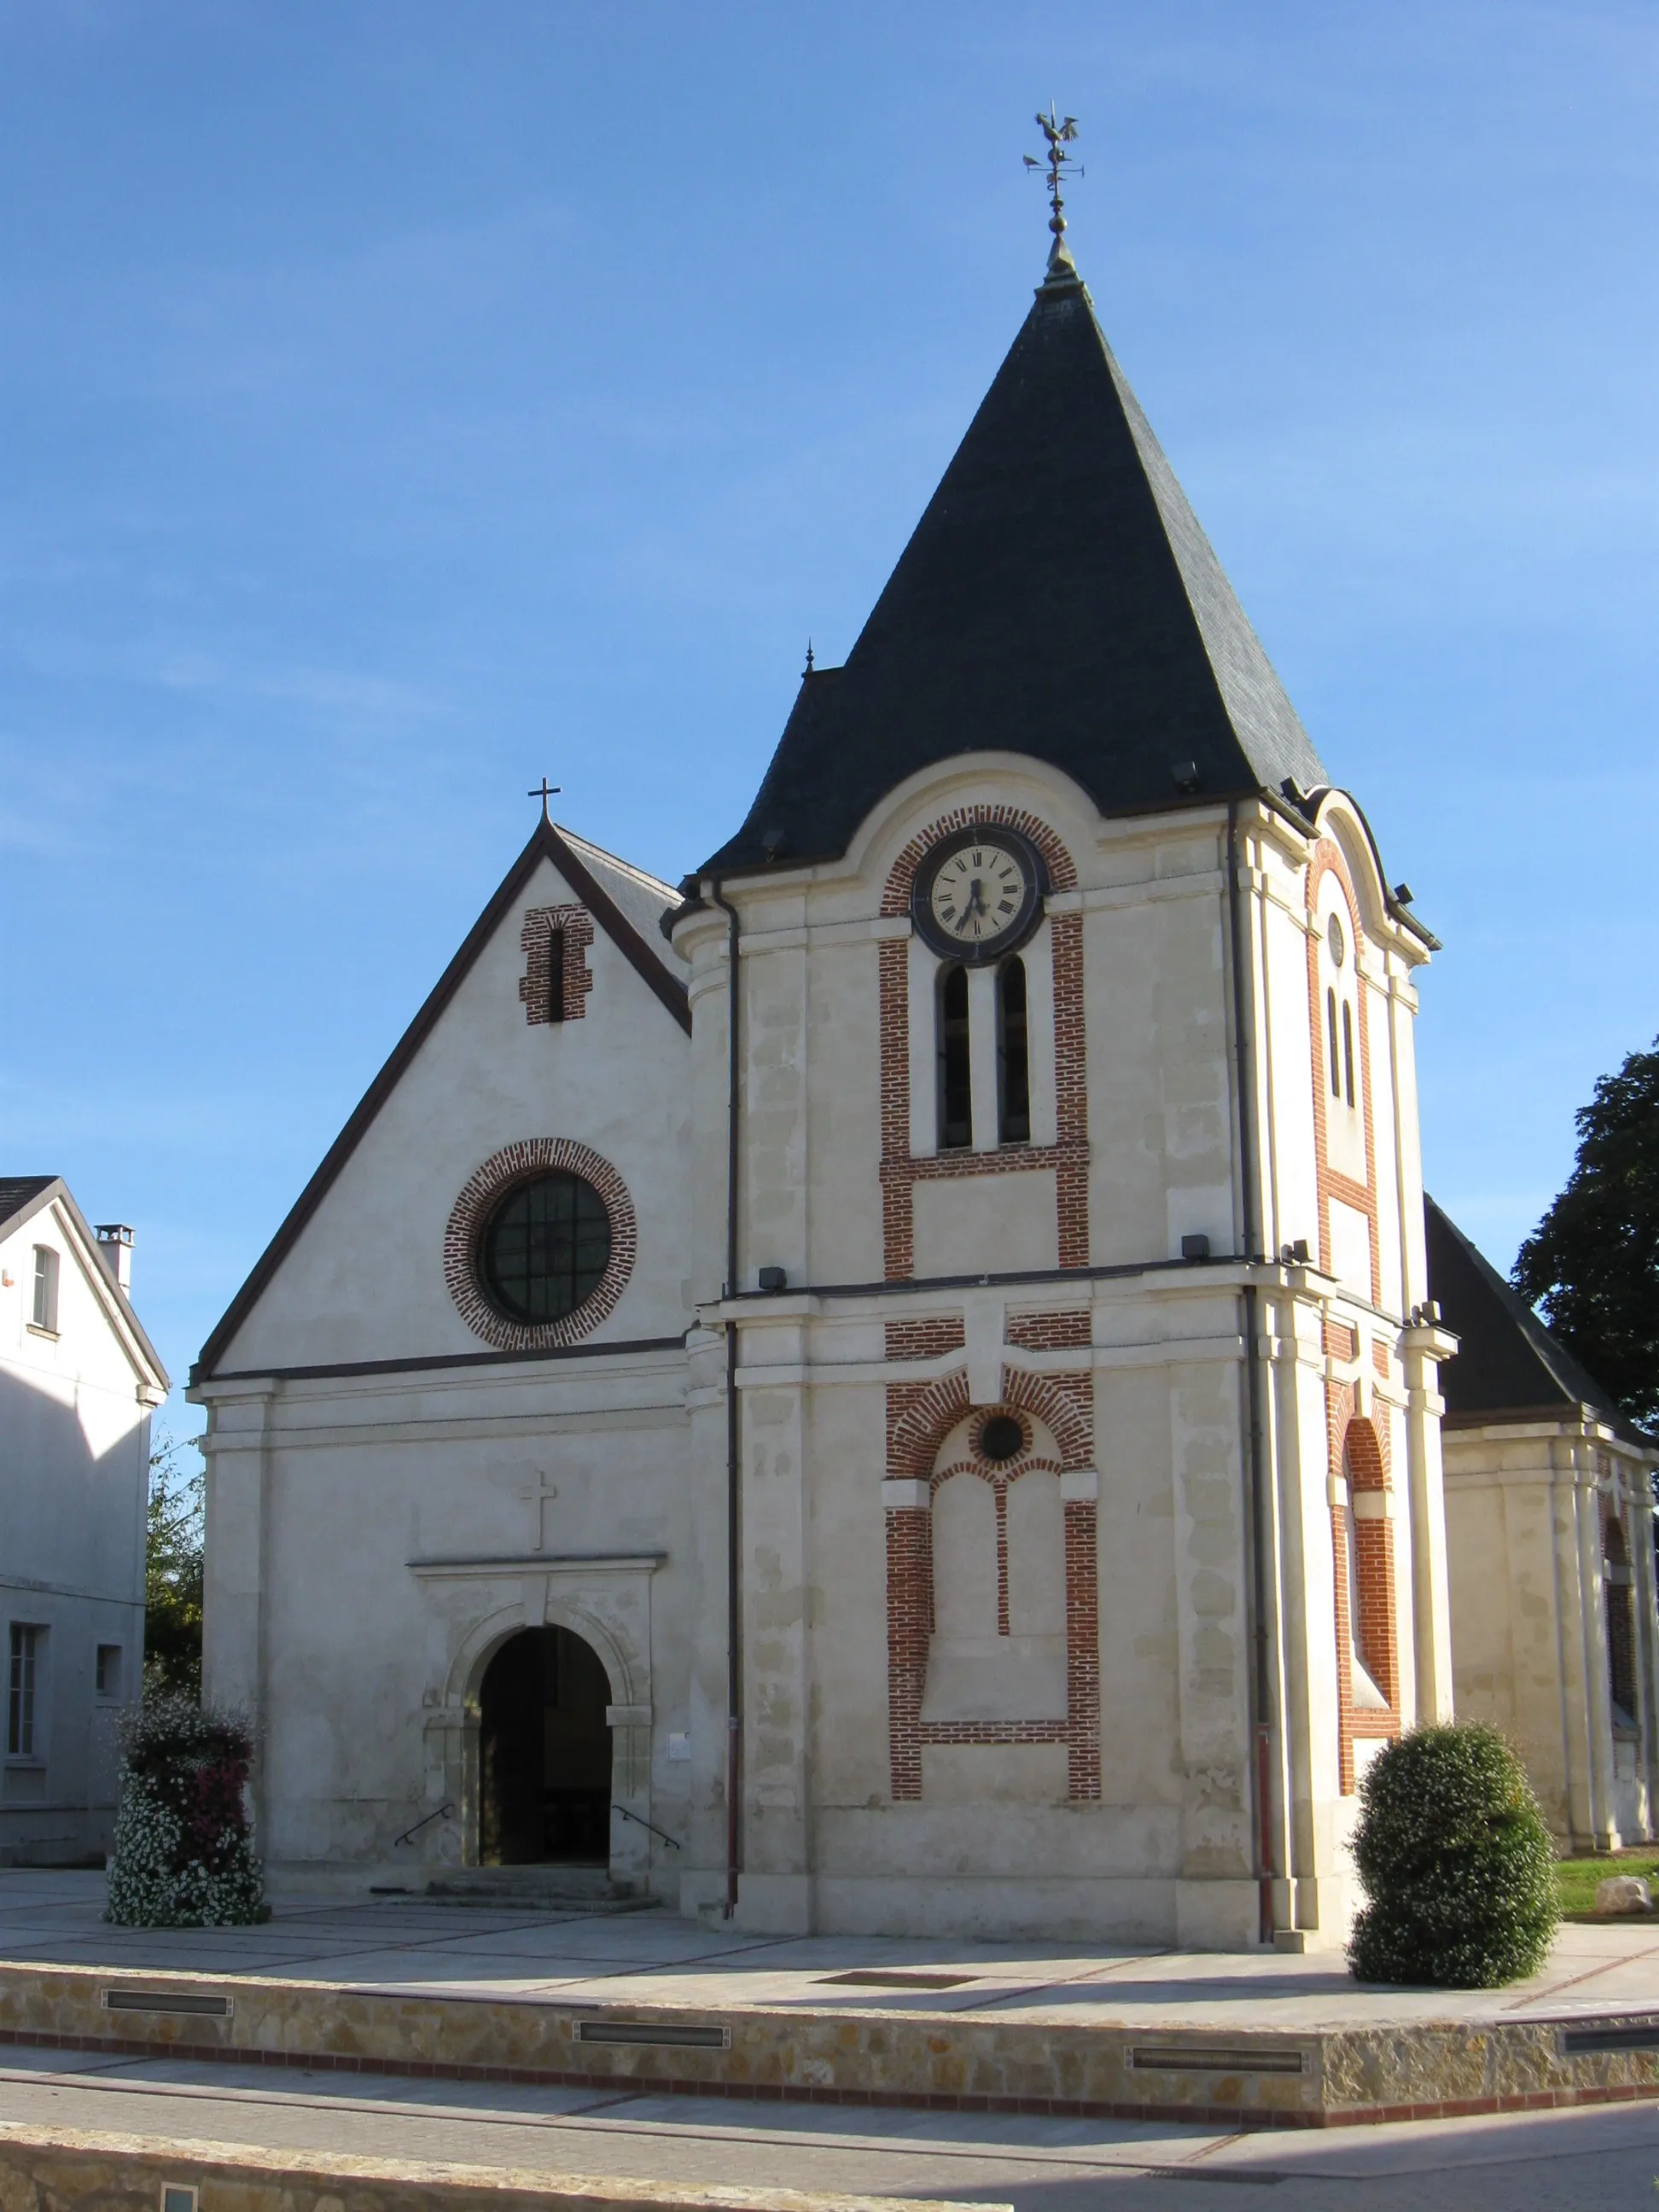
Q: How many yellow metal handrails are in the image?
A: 0